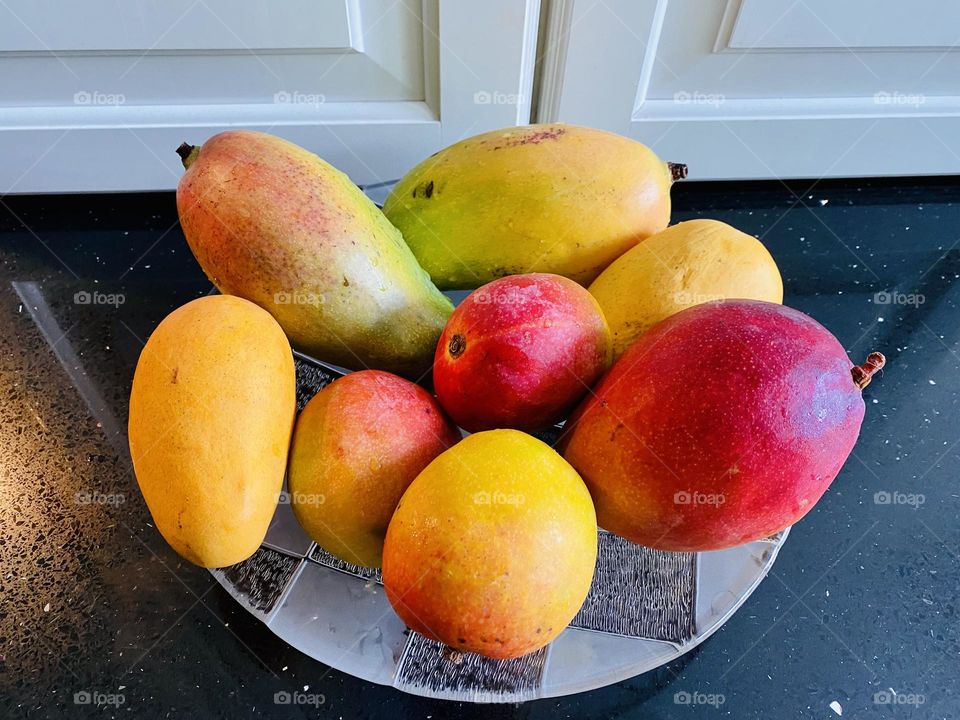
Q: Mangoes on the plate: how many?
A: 8